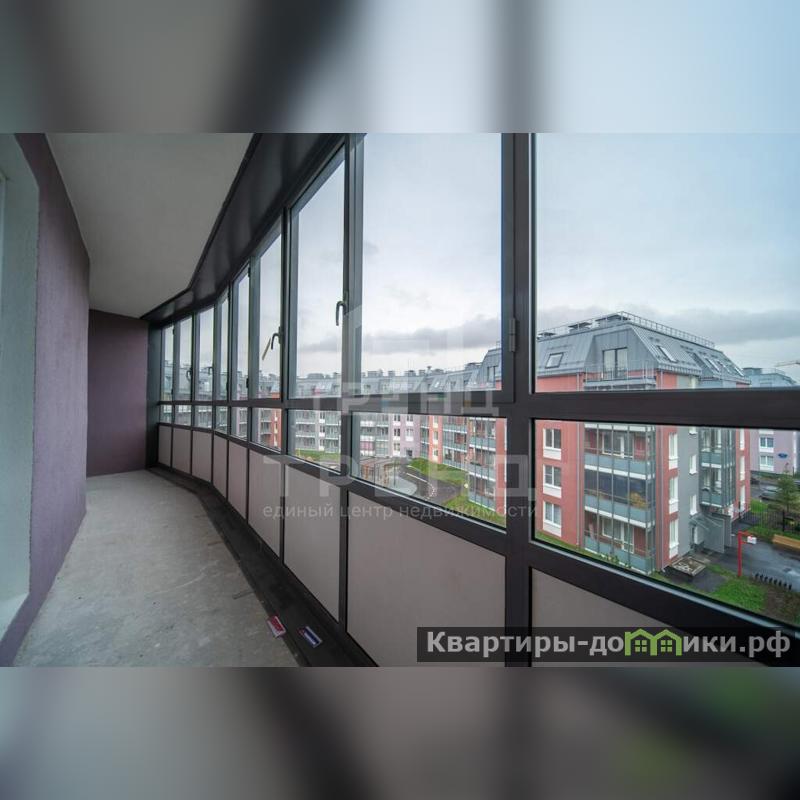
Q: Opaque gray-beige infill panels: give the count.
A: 9